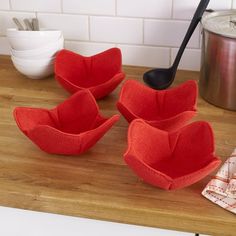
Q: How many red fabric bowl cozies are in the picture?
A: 4